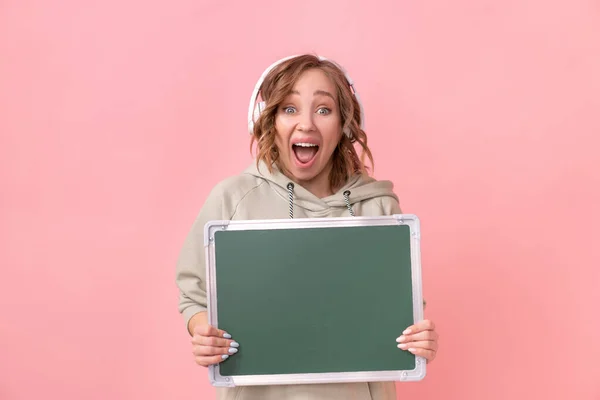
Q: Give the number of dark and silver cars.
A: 0